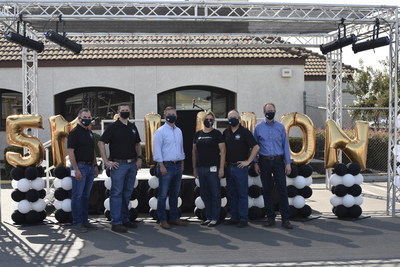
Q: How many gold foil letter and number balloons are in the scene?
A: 8